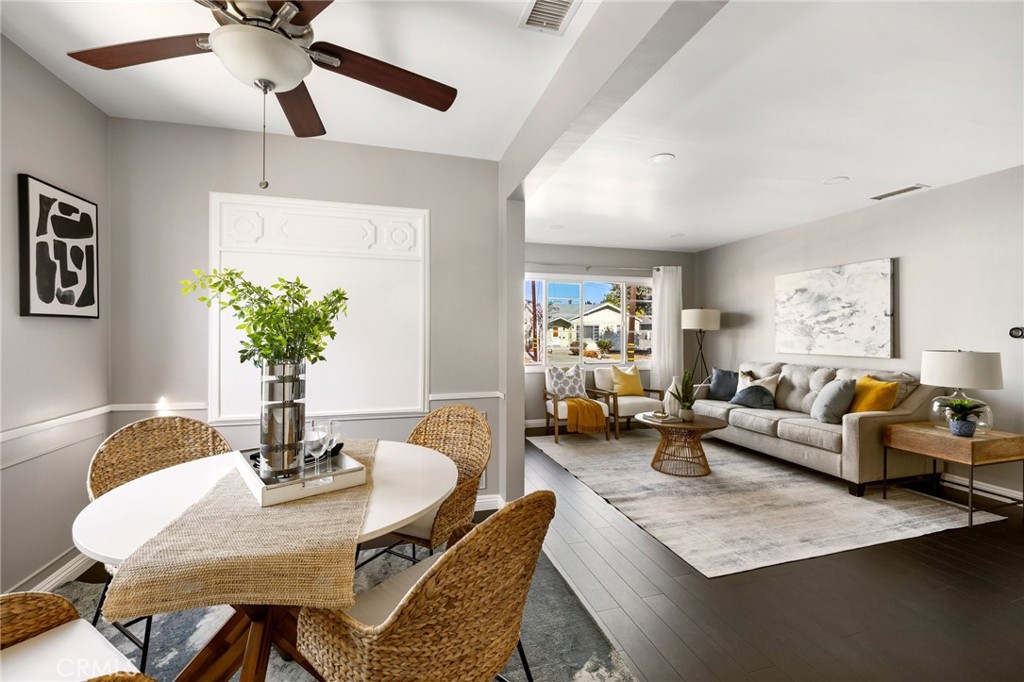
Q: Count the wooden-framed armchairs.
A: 2